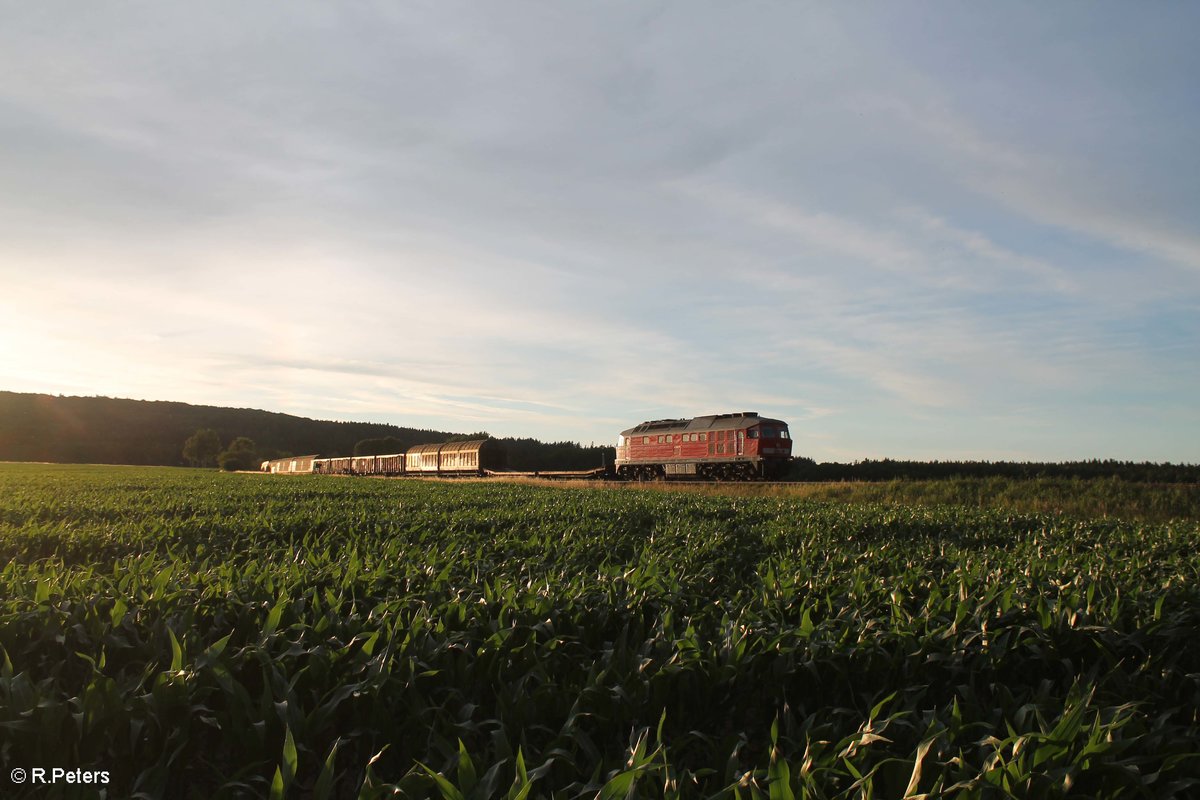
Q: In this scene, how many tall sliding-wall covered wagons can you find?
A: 2